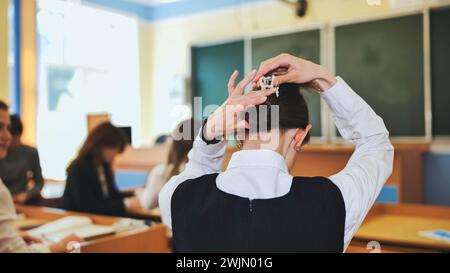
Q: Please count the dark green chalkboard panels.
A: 4